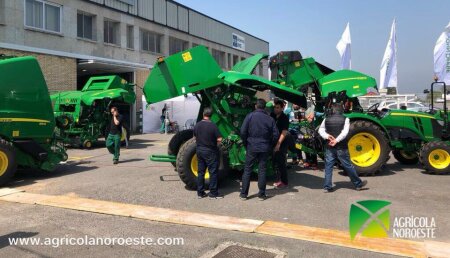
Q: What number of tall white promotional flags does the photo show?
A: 3